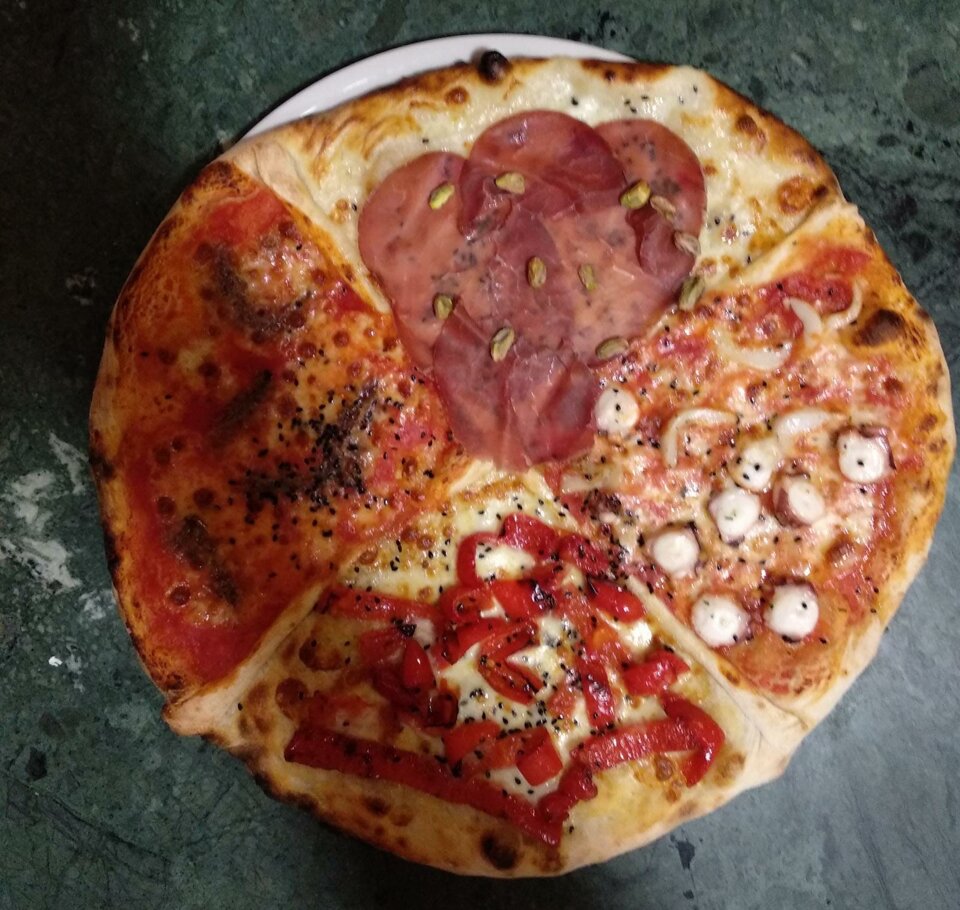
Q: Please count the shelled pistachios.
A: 11